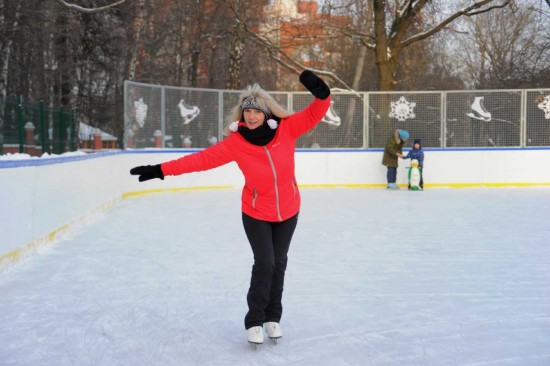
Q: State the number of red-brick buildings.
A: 1